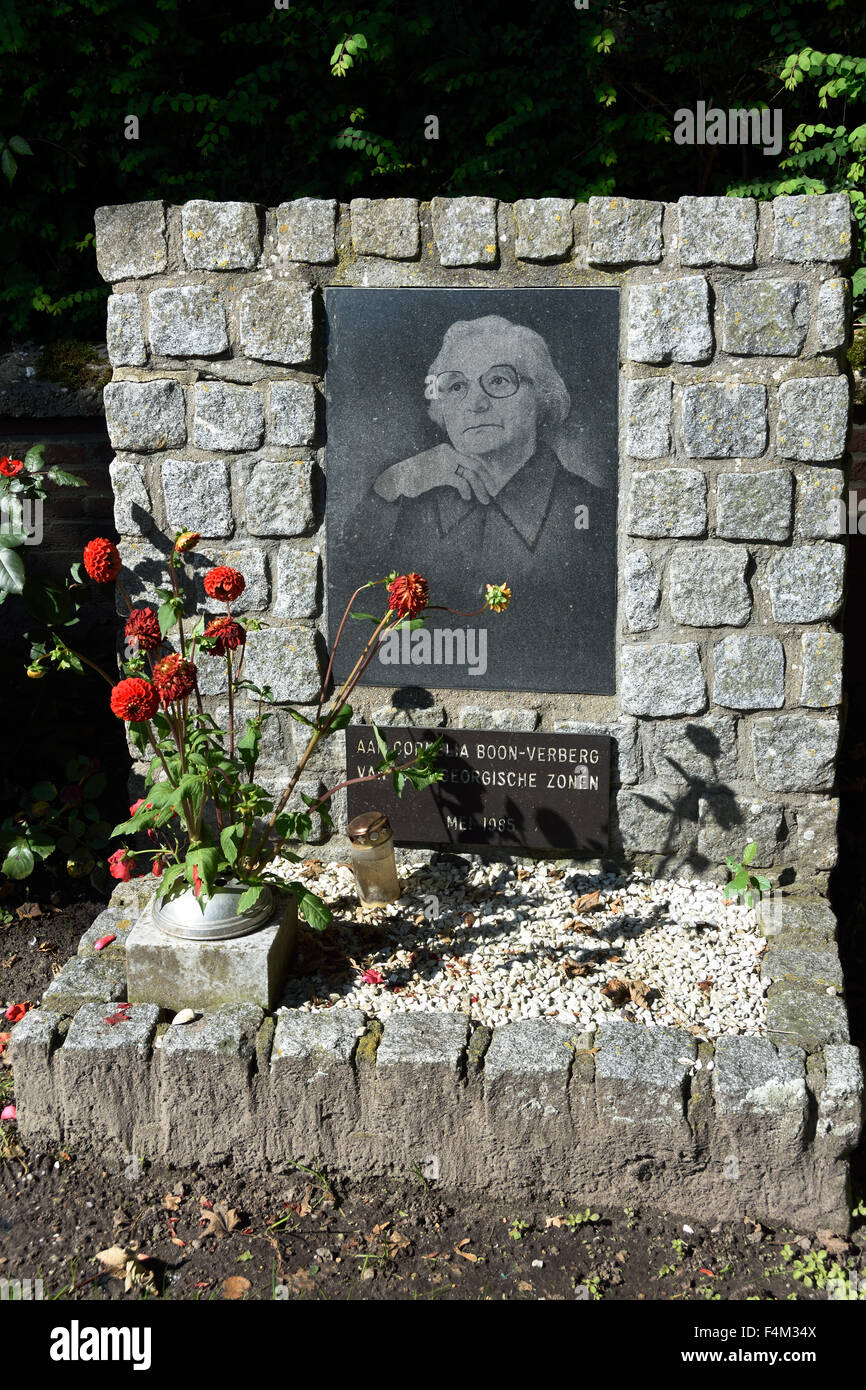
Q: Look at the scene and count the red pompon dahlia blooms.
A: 7